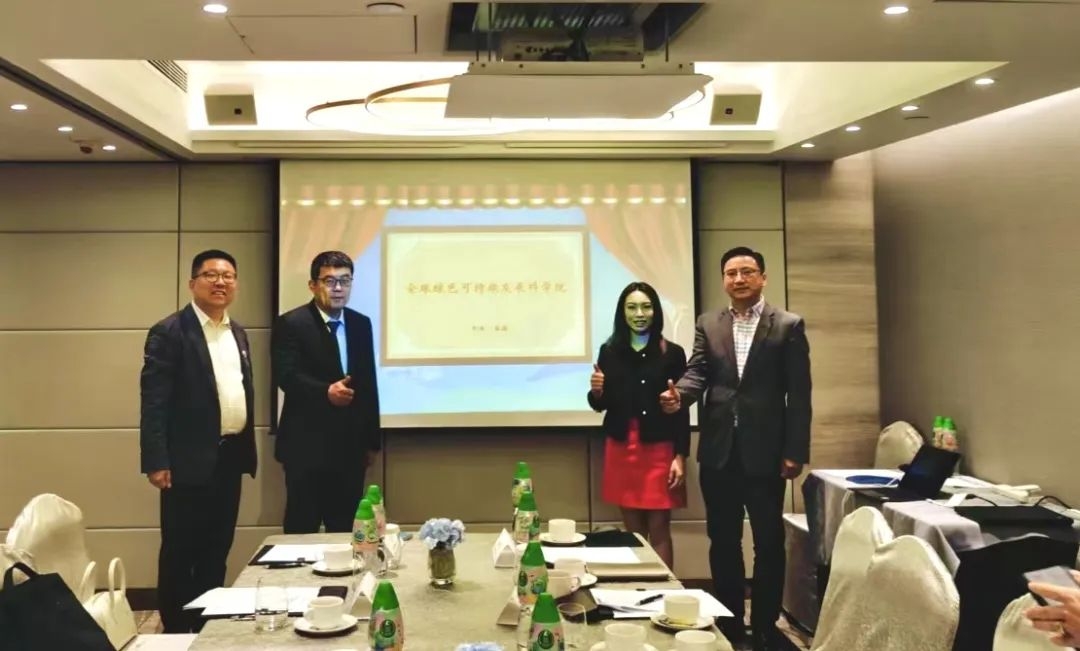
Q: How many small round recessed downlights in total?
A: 9